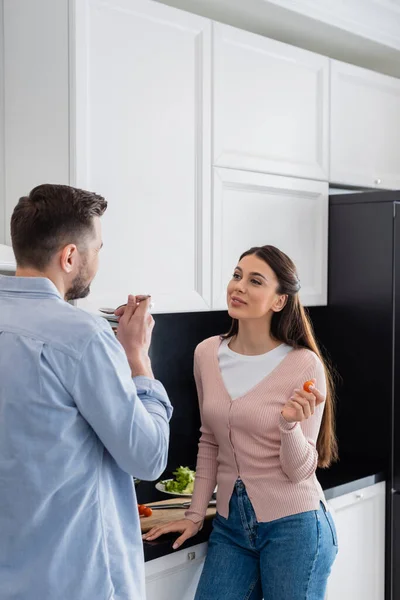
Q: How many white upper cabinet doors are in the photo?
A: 4